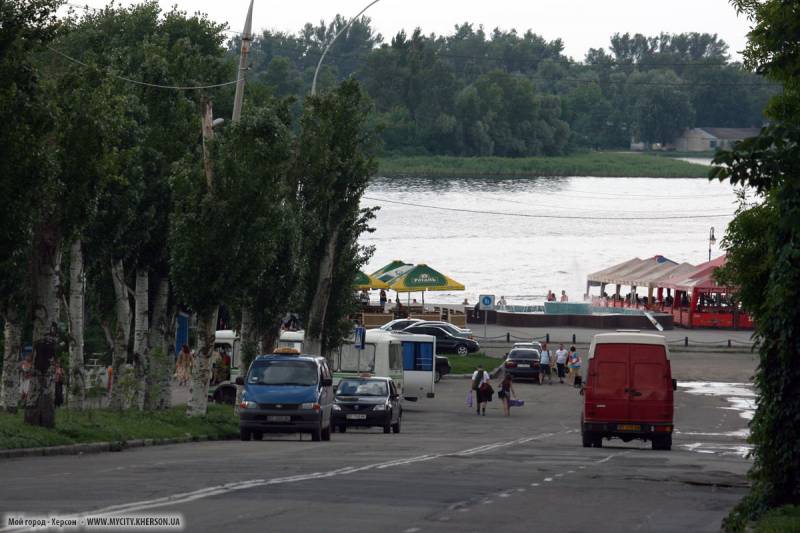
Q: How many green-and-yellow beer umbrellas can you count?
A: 3